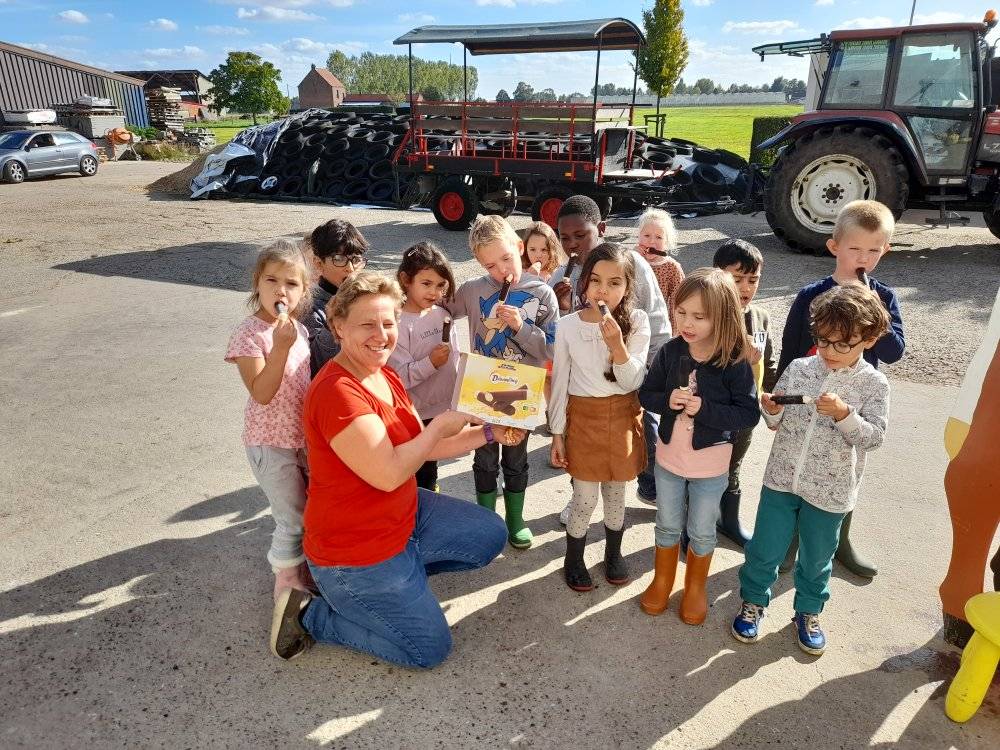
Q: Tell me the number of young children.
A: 12